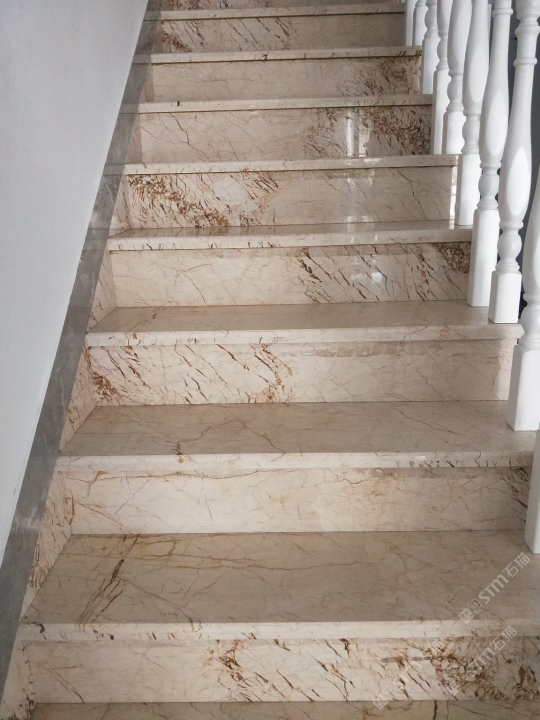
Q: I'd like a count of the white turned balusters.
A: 10